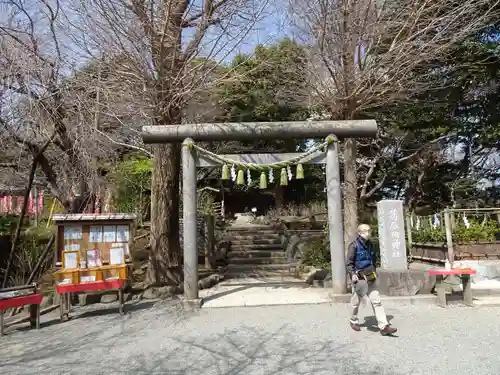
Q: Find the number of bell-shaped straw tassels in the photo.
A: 5